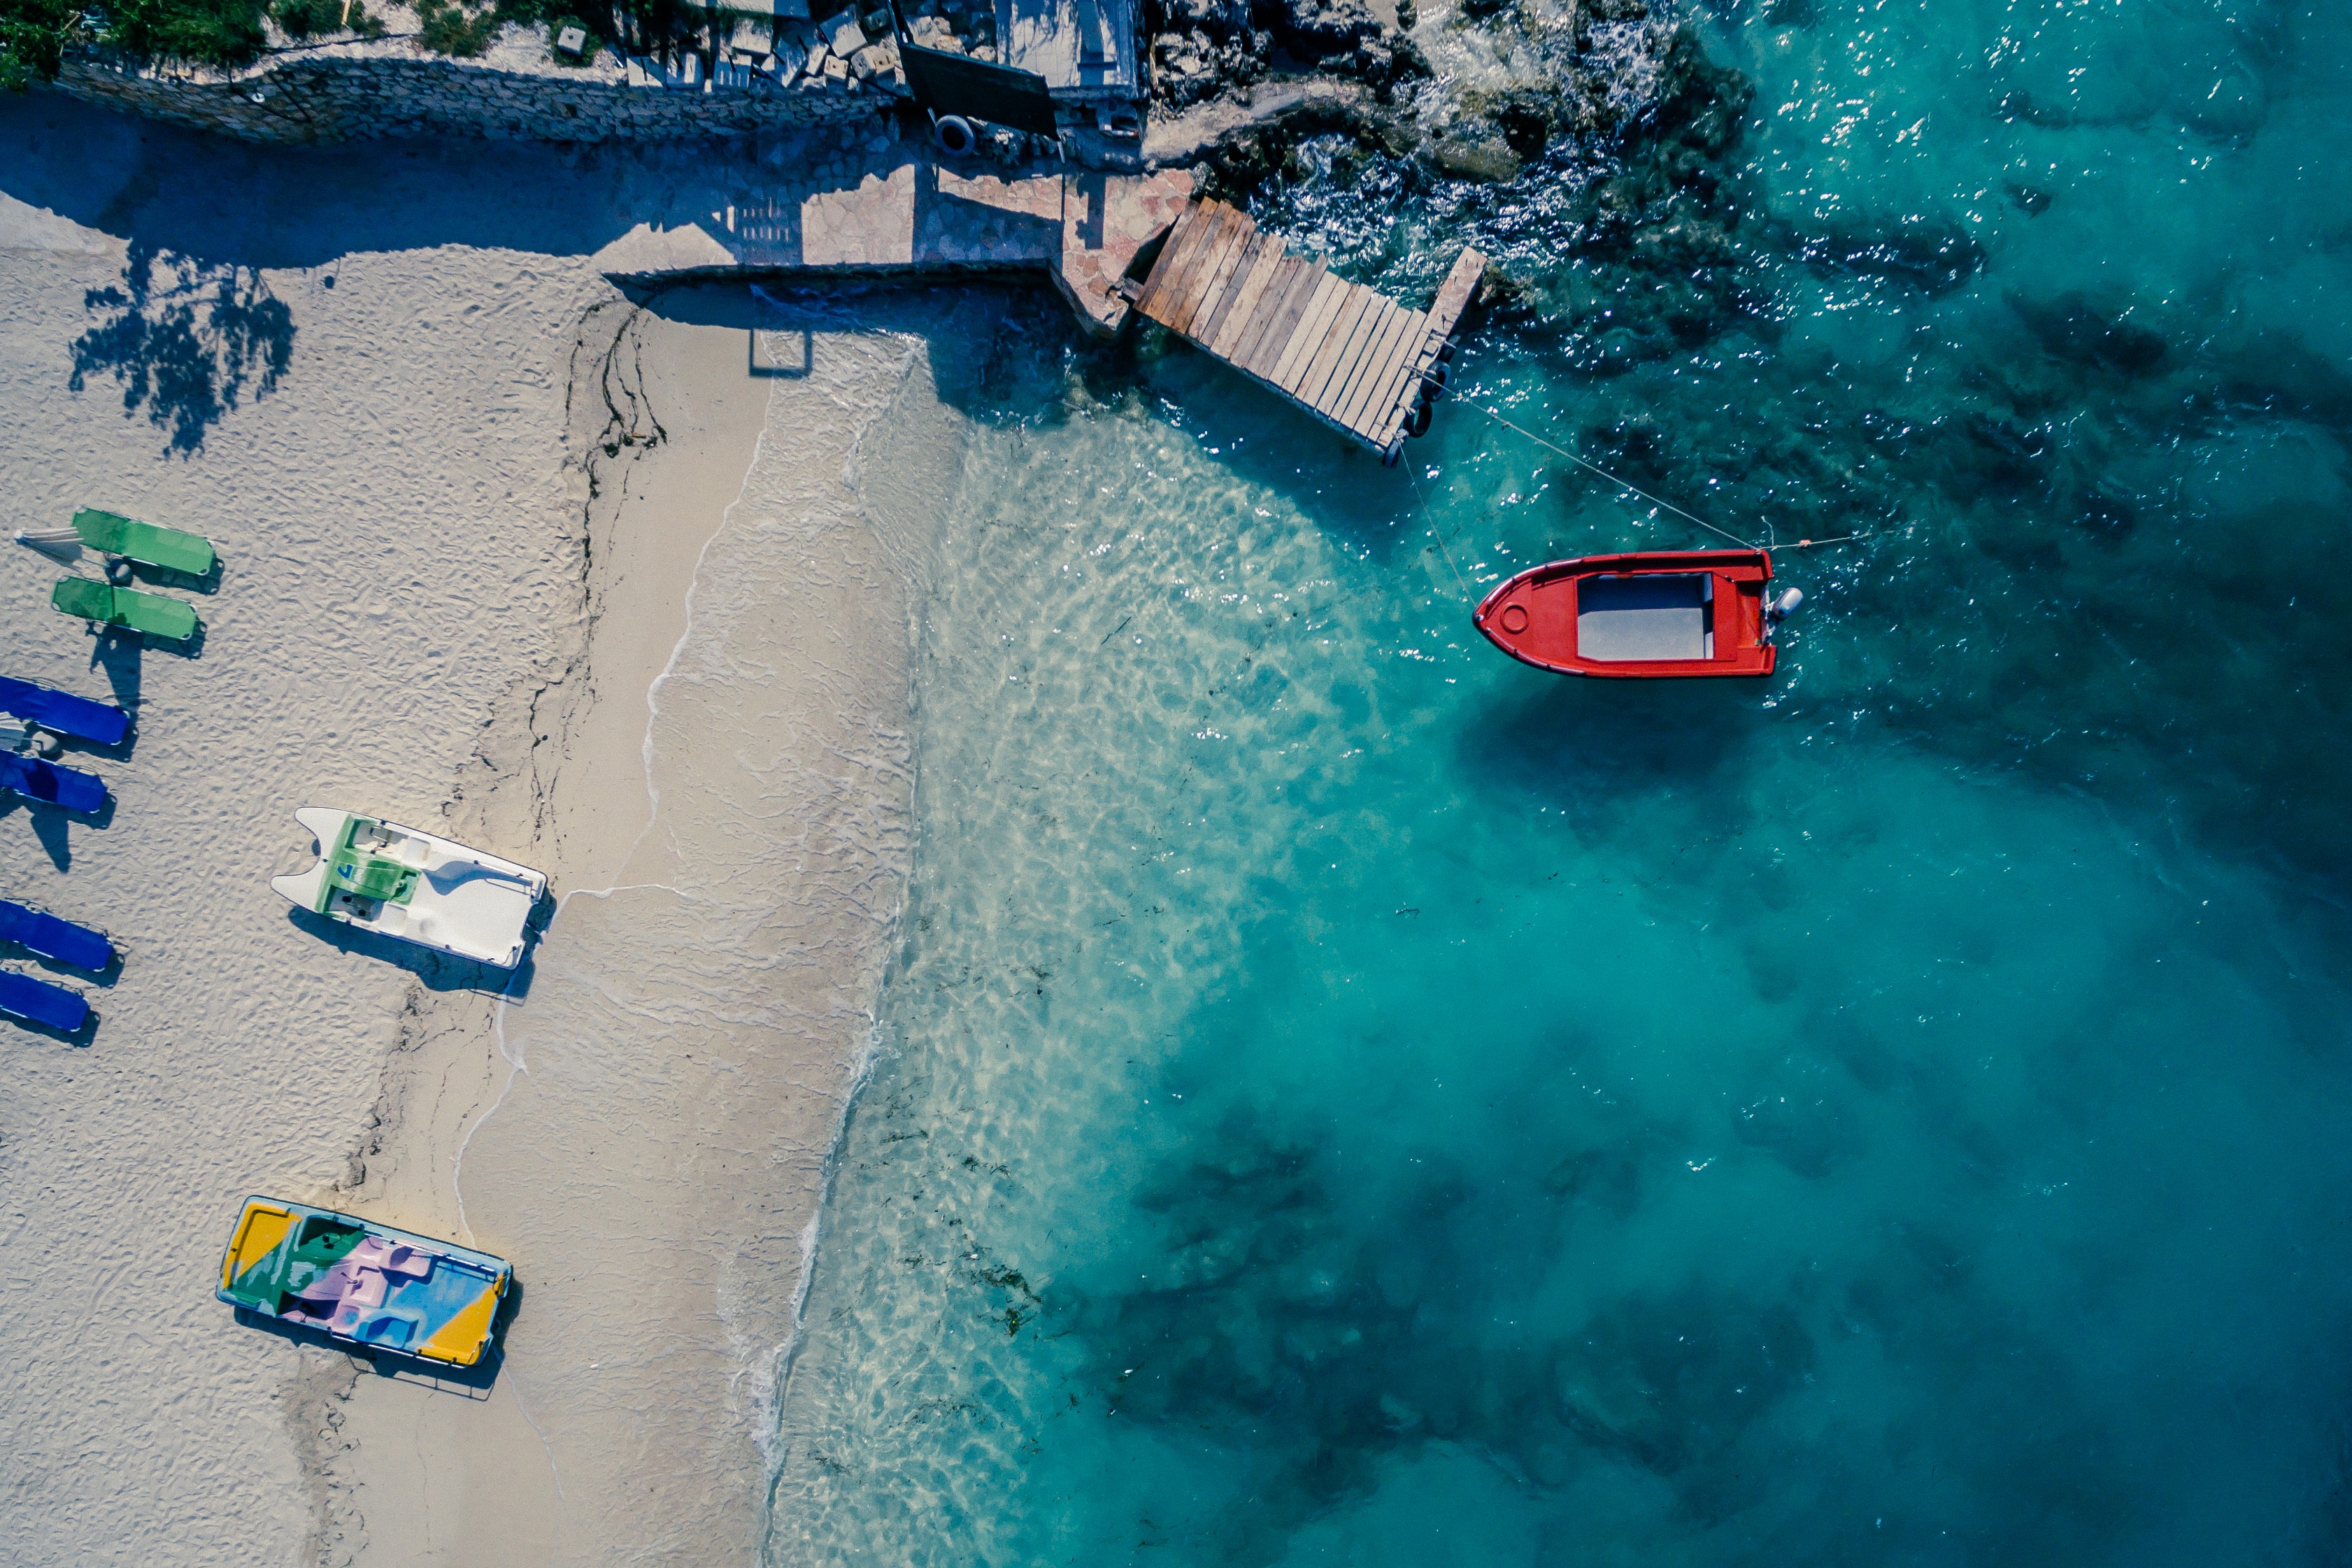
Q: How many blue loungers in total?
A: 4